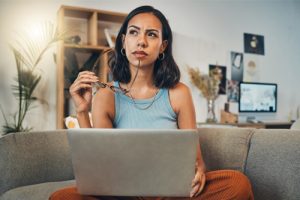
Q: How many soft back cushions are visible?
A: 2